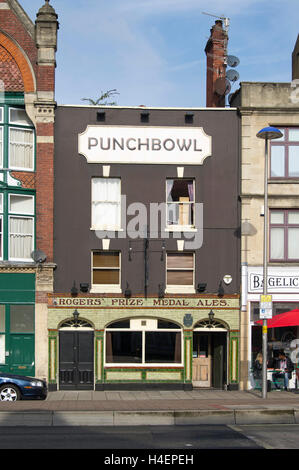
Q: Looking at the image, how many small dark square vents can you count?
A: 3